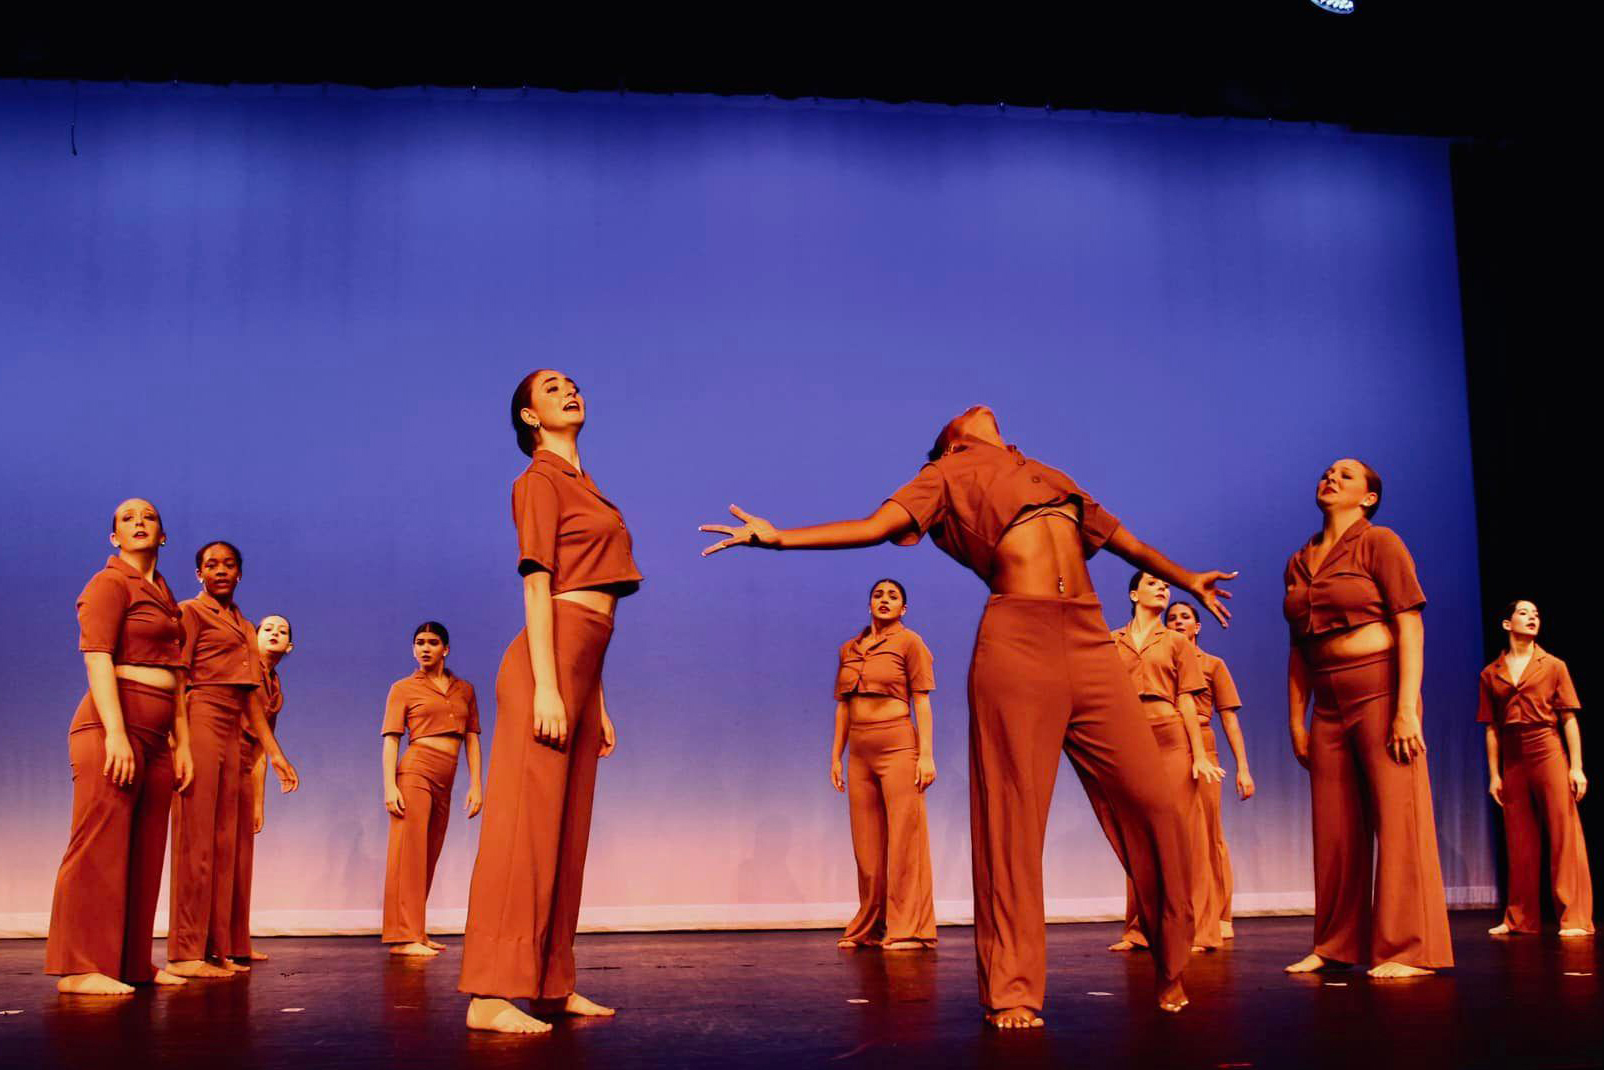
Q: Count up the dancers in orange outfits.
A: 11